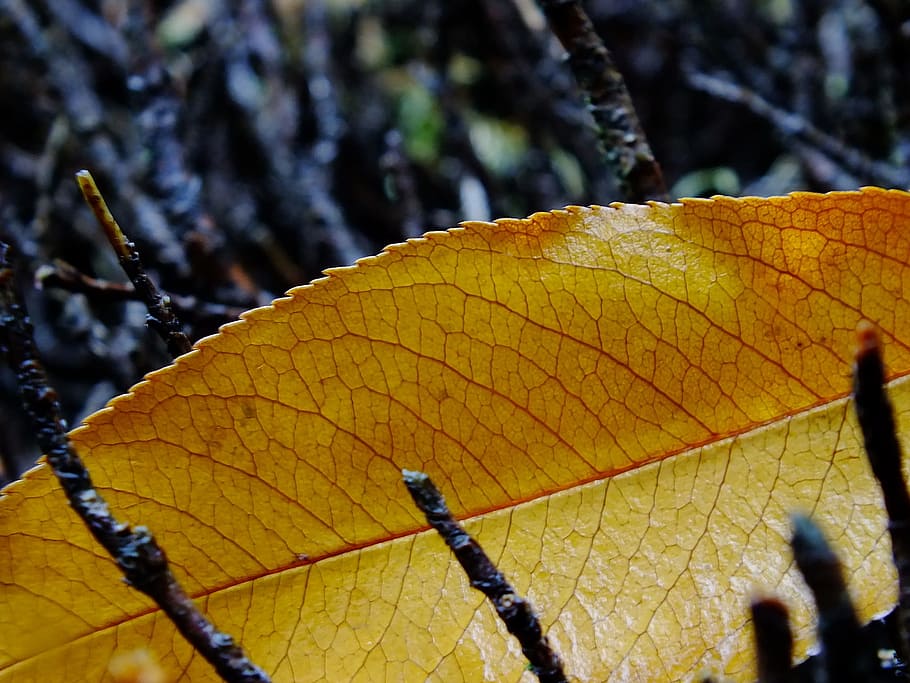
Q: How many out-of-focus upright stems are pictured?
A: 3